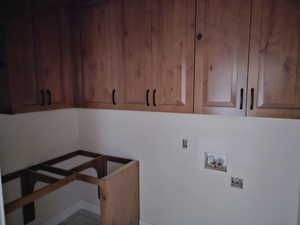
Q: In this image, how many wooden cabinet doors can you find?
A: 7